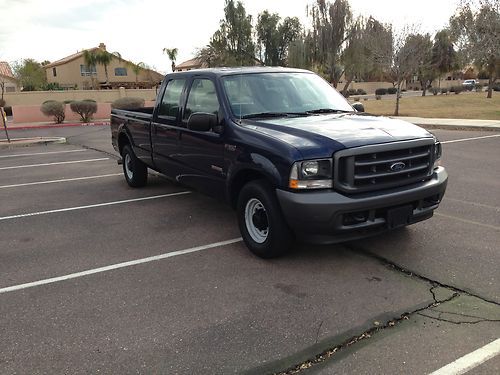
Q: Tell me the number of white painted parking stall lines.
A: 7